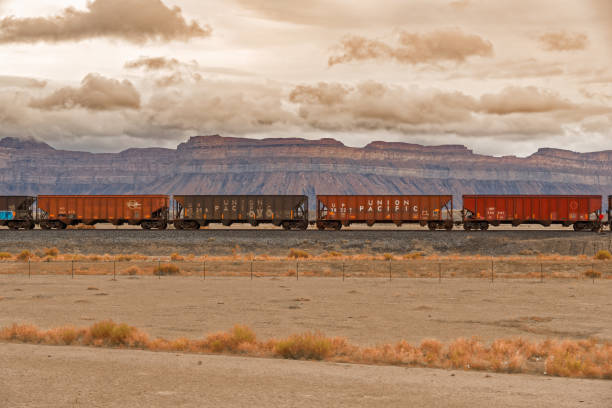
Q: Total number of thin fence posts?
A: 13